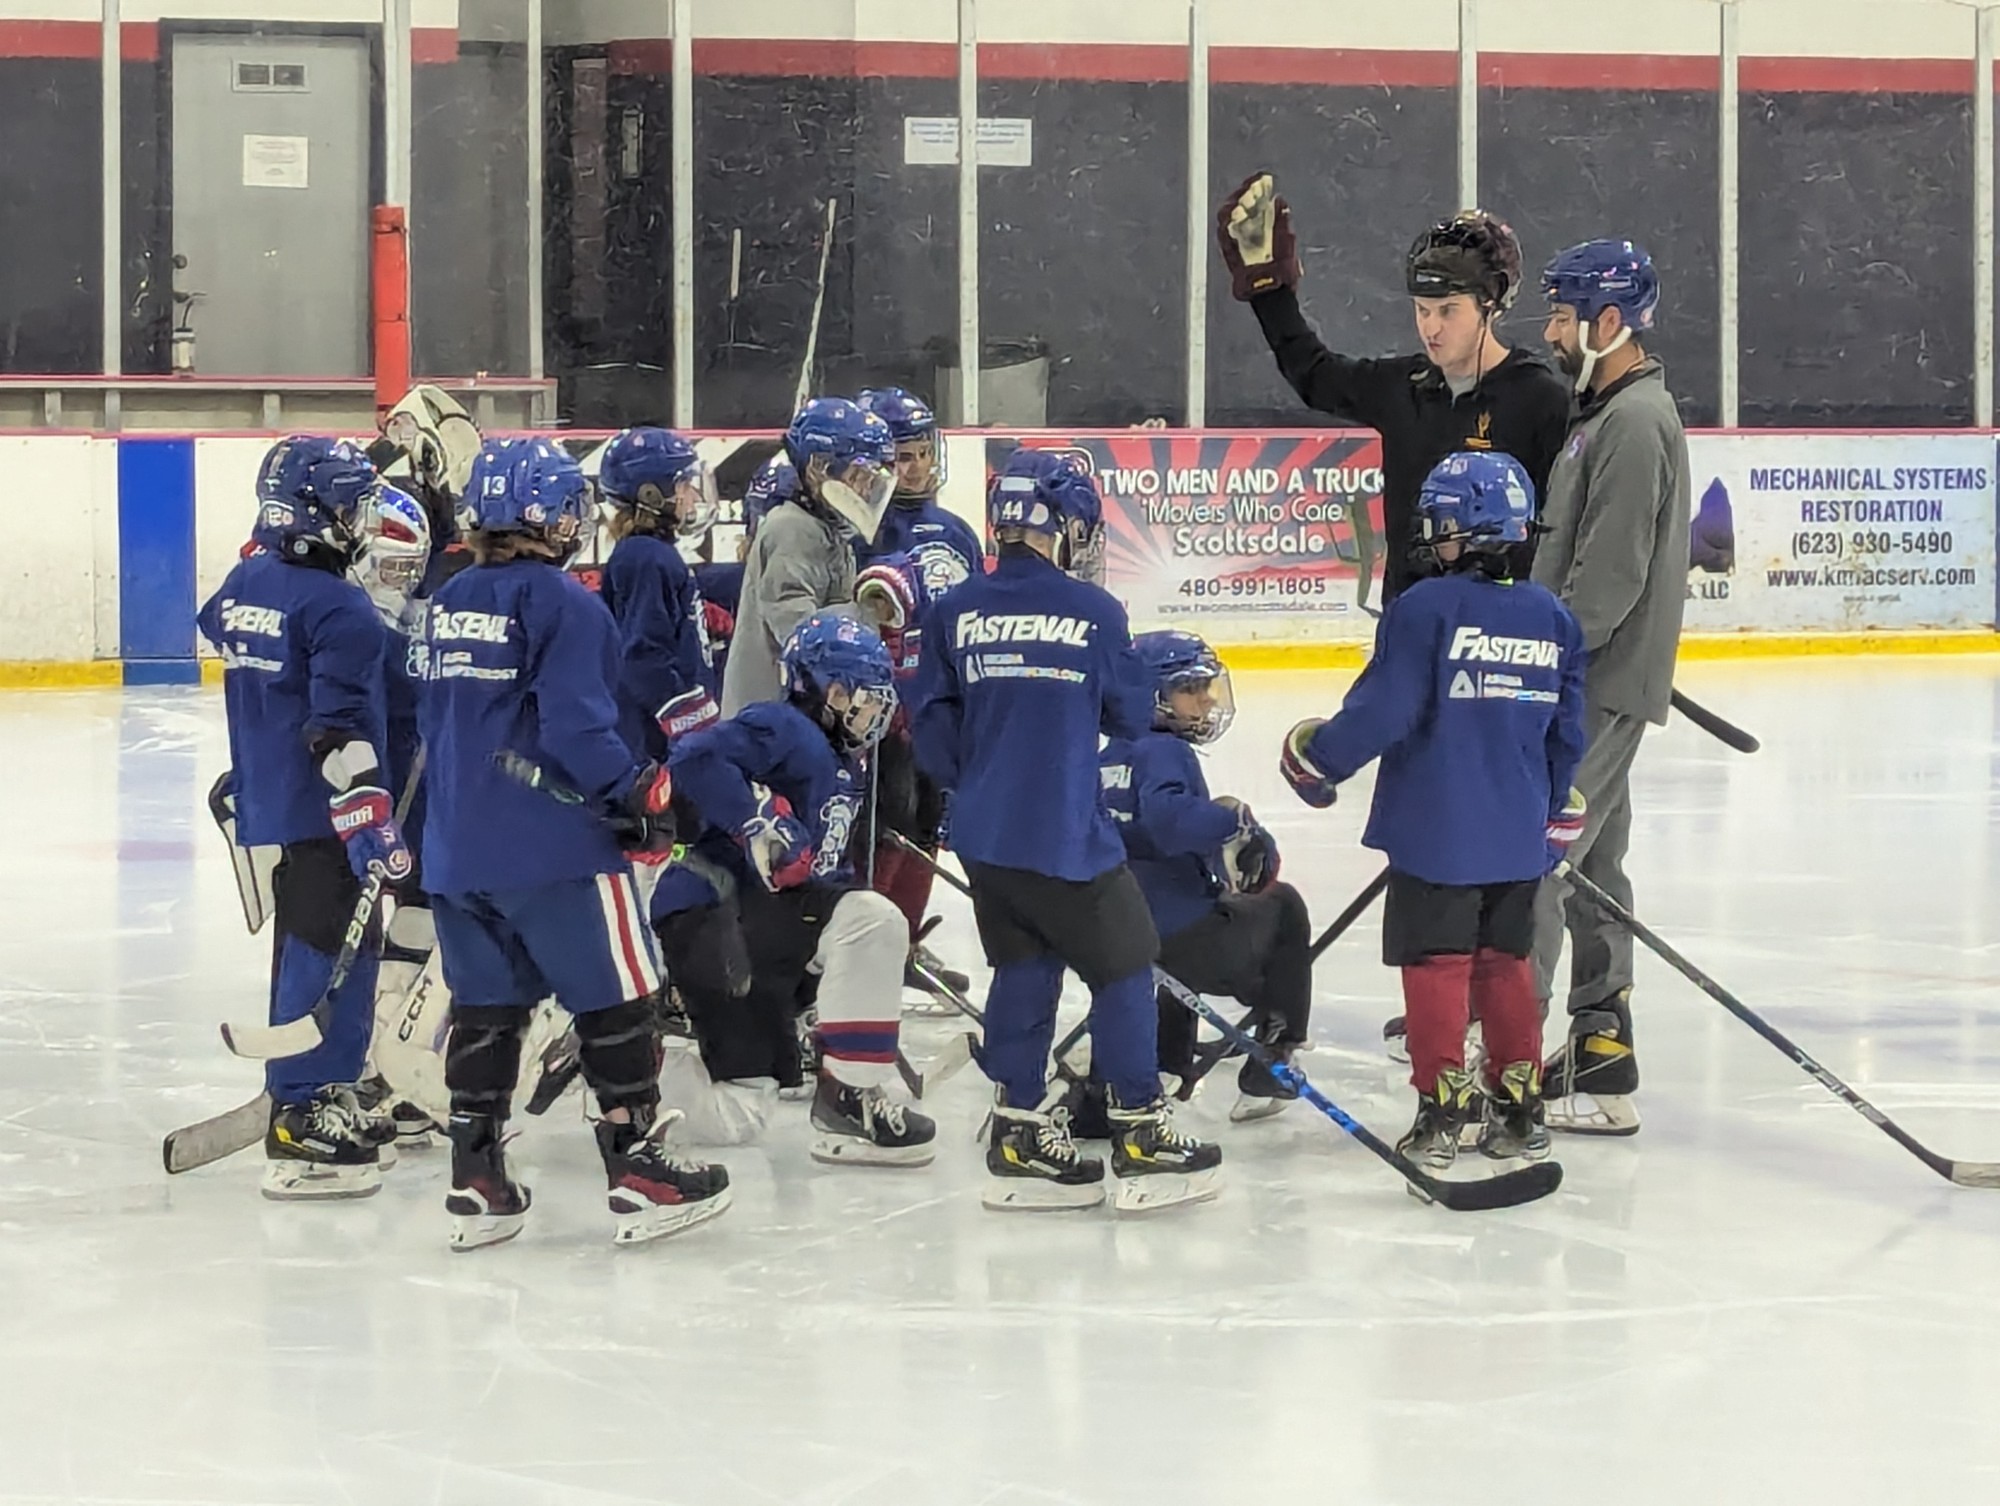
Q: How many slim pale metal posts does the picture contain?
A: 9